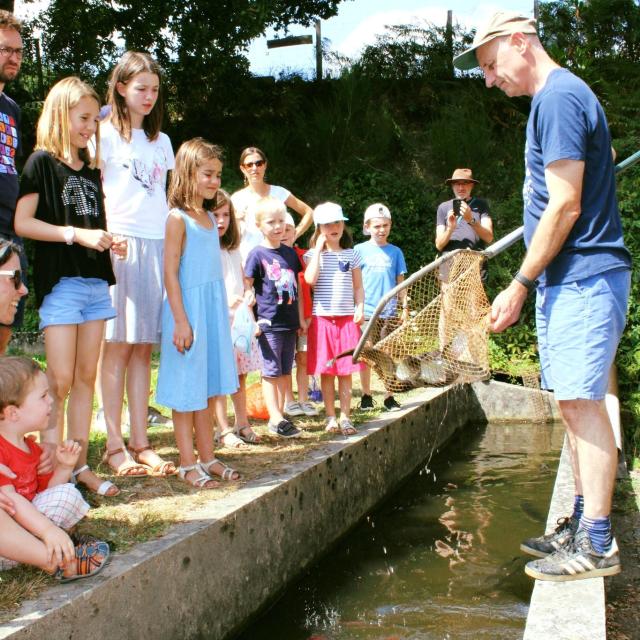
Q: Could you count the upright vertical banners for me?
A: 0